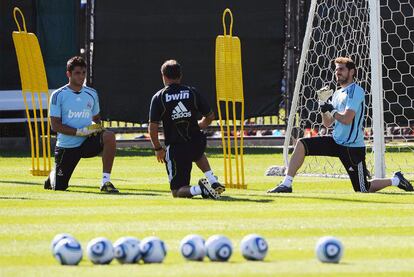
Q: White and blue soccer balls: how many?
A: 9